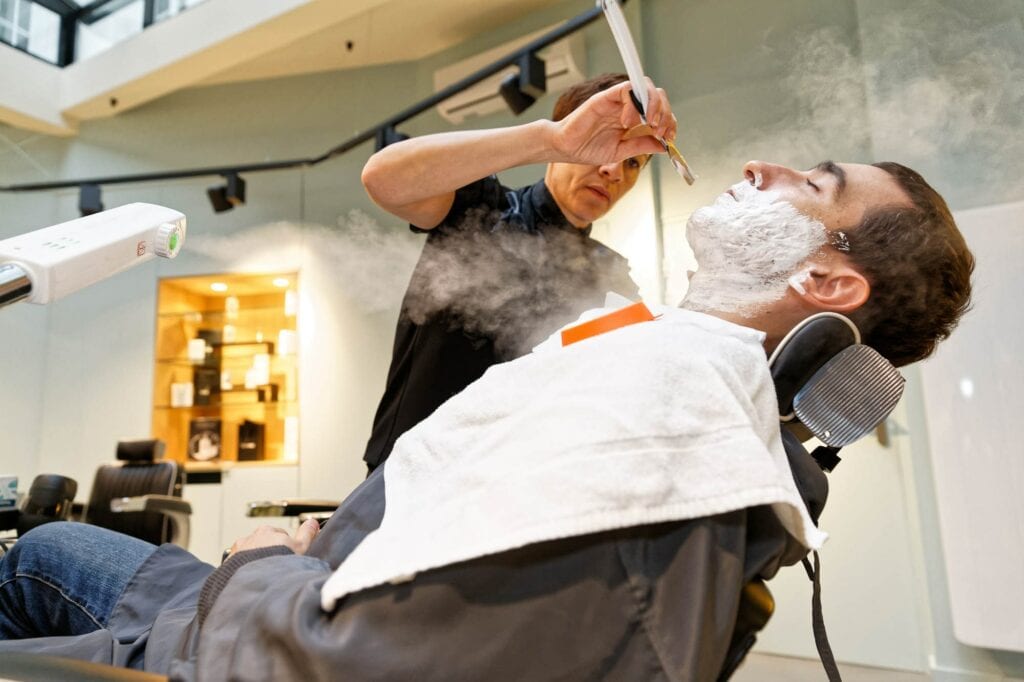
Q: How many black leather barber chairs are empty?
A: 2